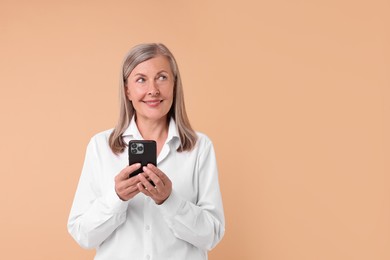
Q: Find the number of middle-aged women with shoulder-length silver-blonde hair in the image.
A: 1